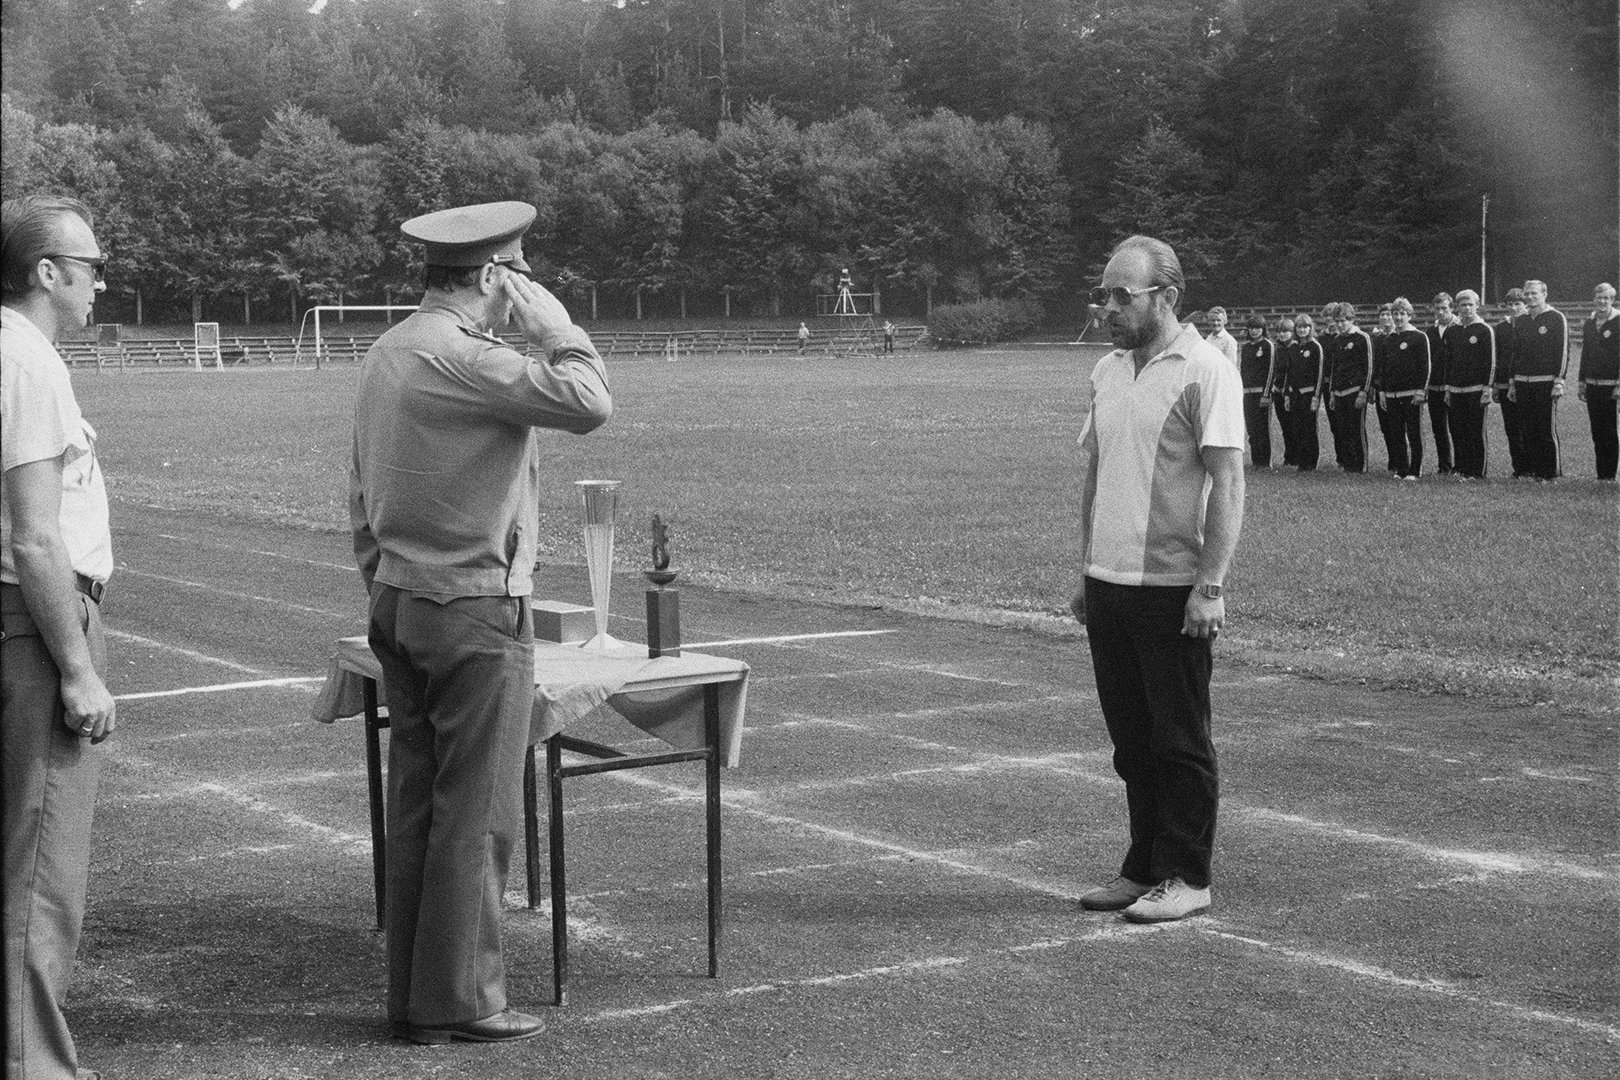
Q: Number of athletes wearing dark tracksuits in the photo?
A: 12